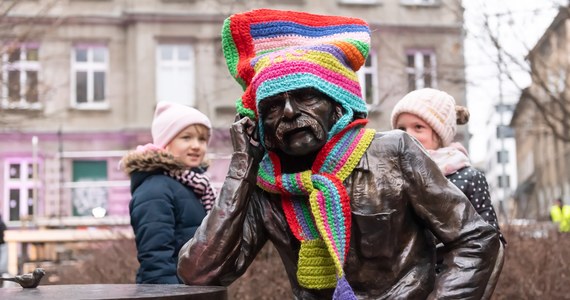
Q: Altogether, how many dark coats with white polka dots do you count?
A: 1